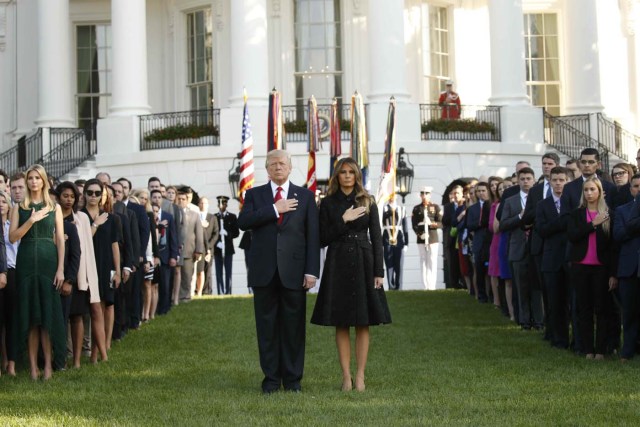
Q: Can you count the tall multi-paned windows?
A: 5